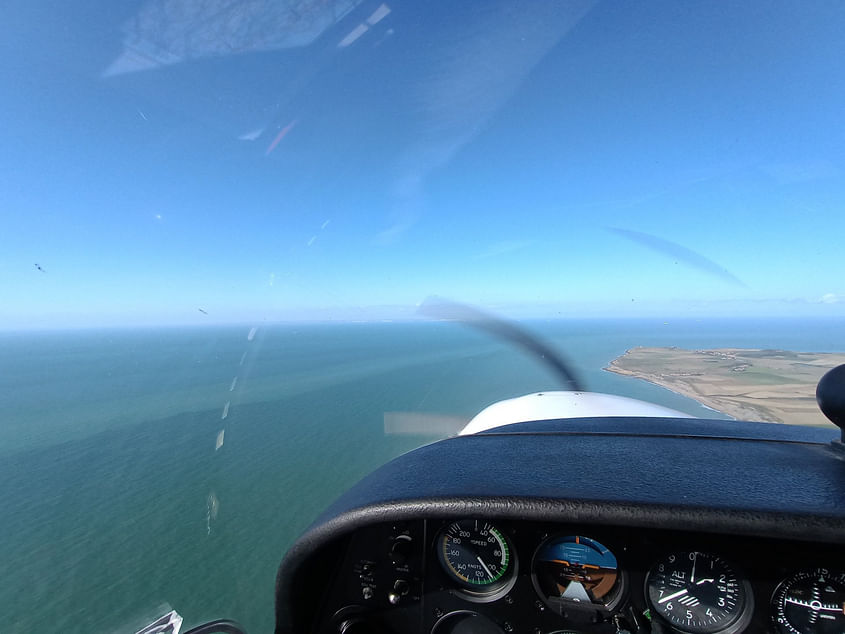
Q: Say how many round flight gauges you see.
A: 4